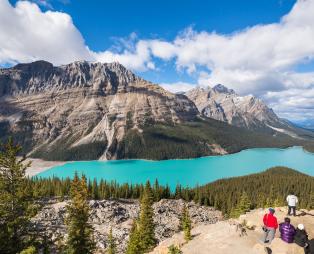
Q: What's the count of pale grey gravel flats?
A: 1